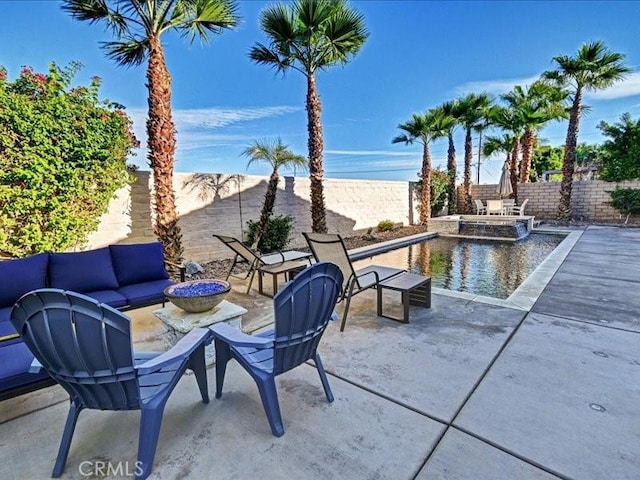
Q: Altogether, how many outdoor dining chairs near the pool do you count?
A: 4